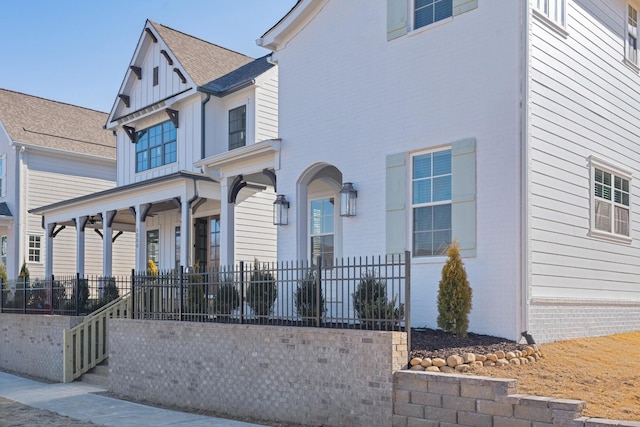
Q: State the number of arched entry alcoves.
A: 1